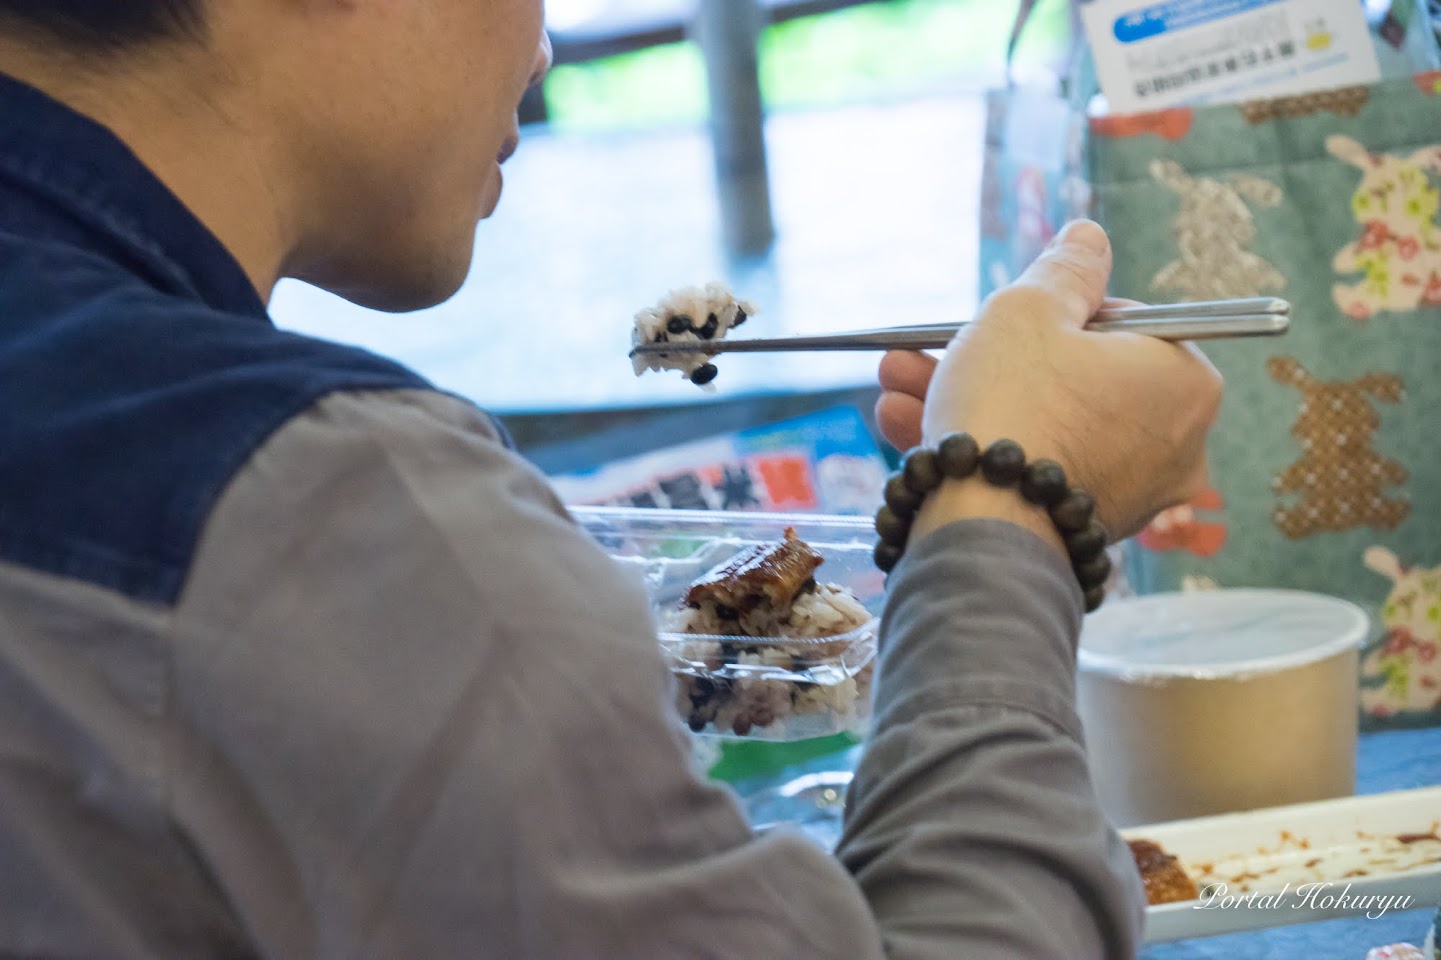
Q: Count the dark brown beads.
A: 11